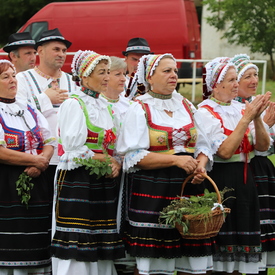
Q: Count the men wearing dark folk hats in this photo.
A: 3